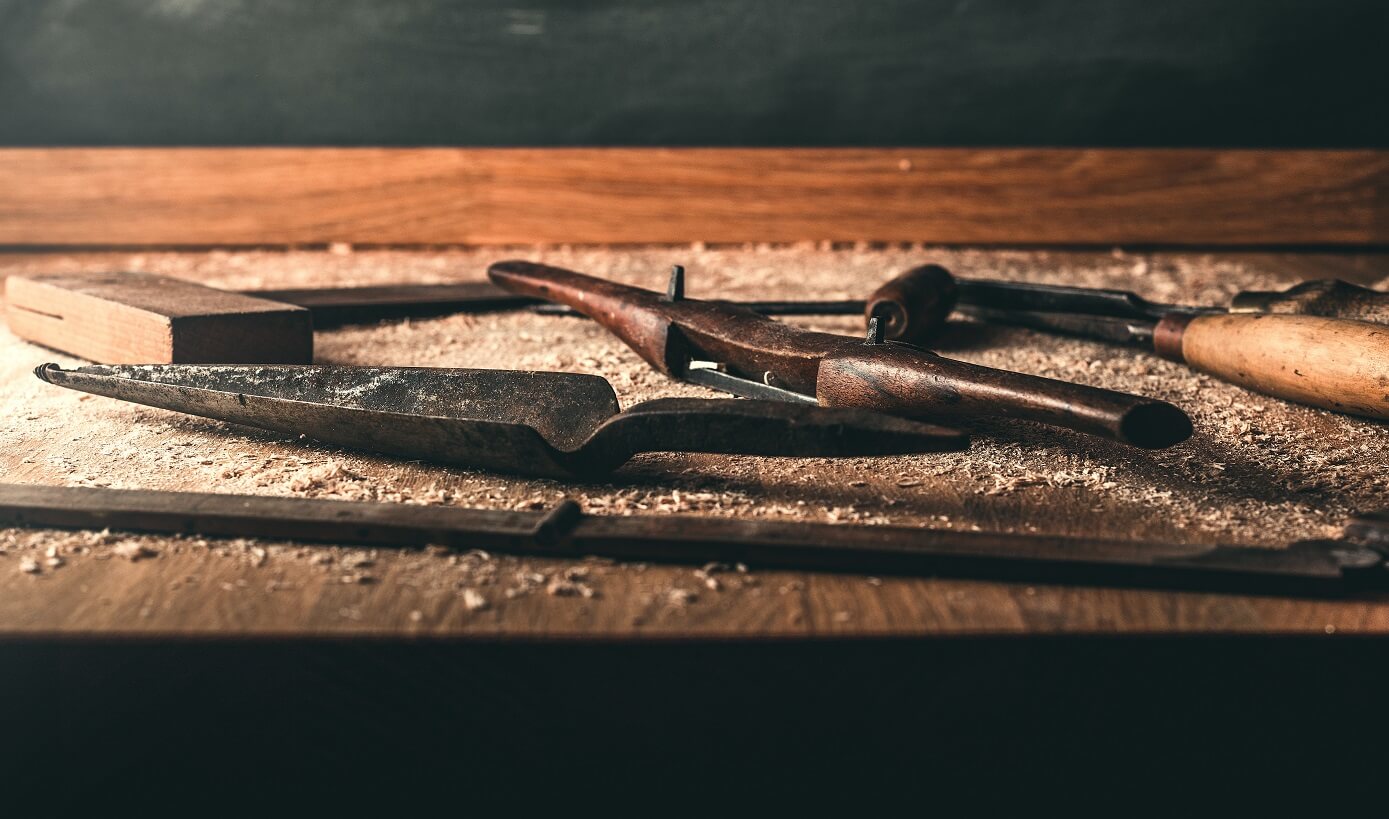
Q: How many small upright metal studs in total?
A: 2